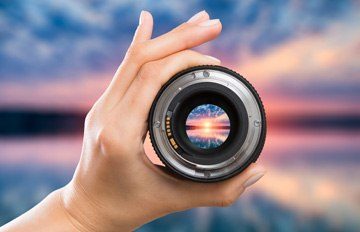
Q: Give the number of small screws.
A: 4